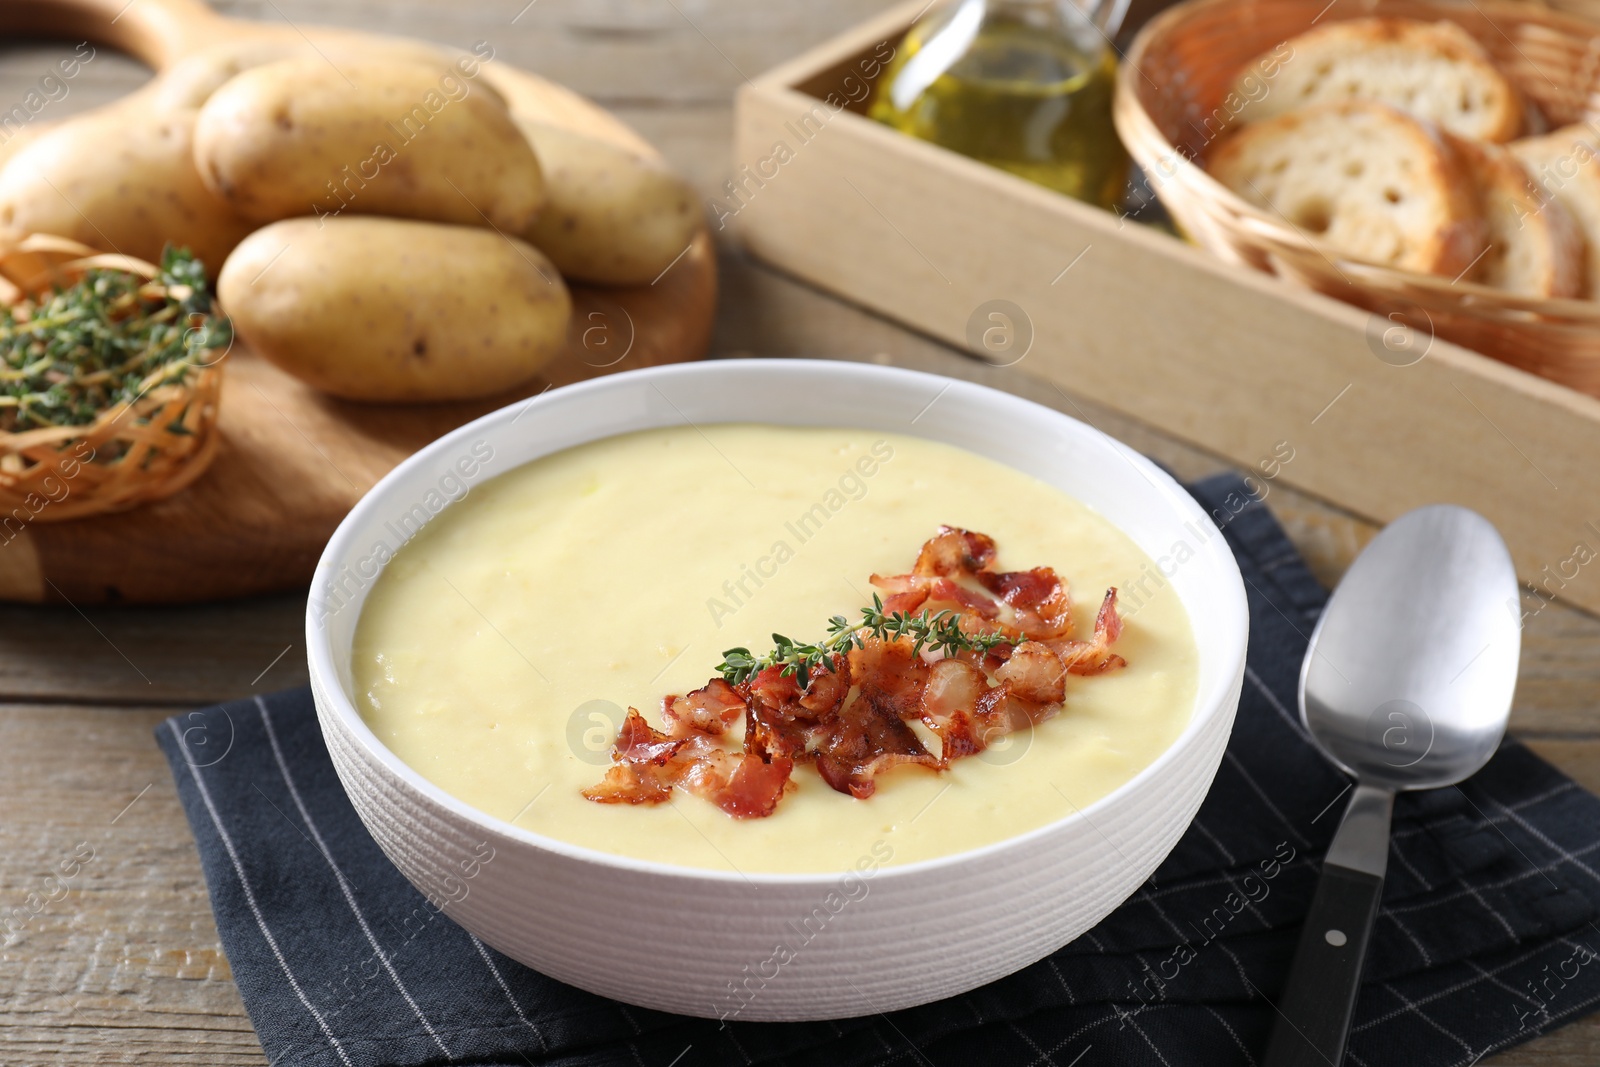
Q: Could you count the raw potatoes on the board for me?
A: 5